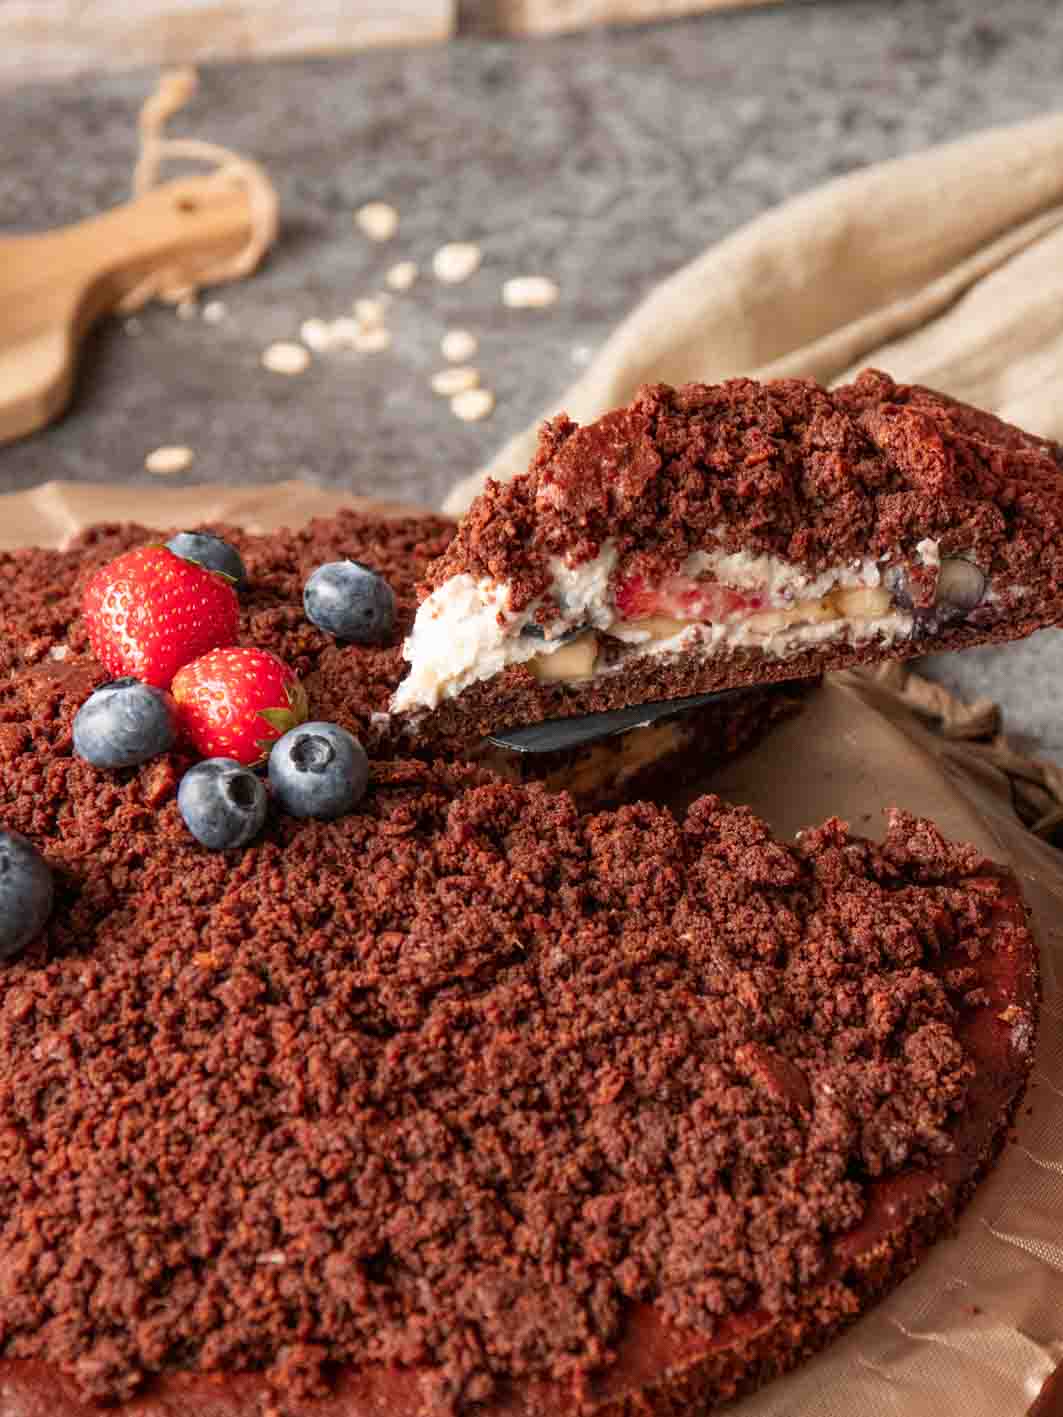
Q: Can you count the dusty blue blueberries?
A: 6